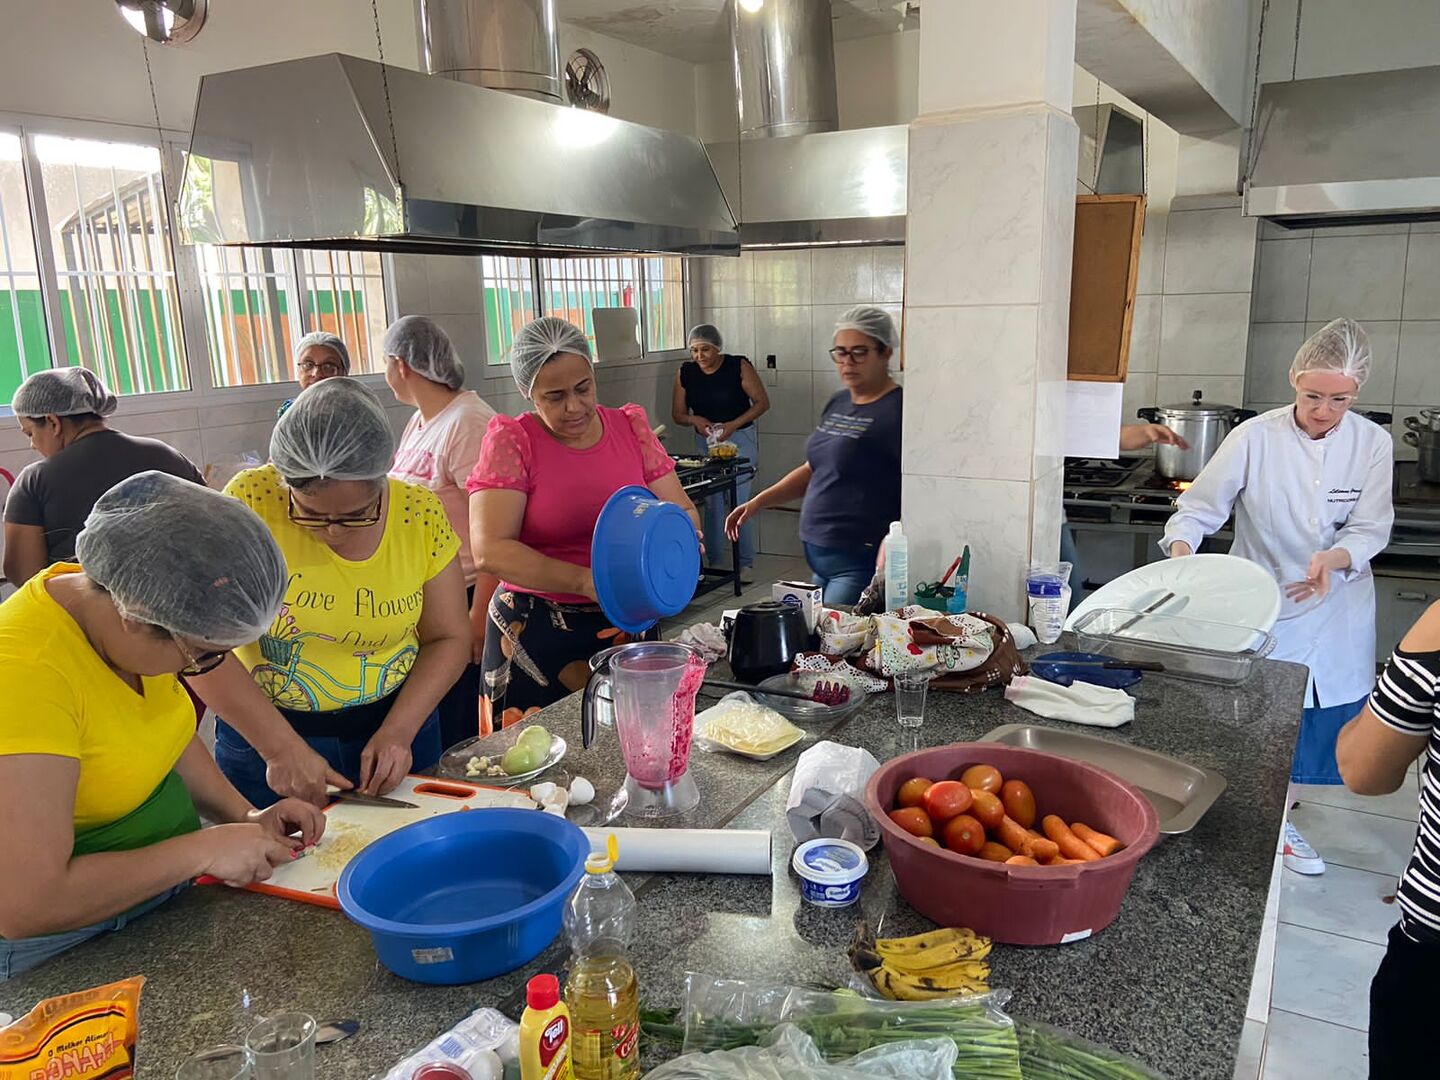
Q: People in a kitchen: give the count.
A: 11